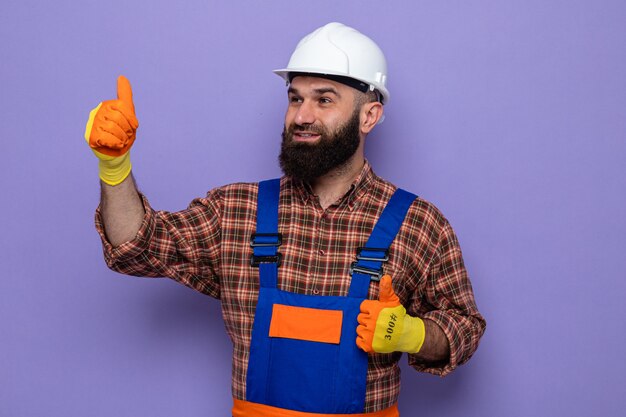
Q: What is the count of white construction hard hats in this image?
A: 1